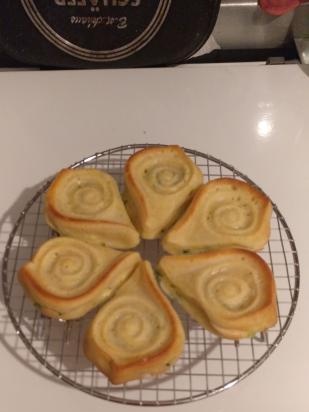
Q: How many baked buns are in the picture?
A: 6